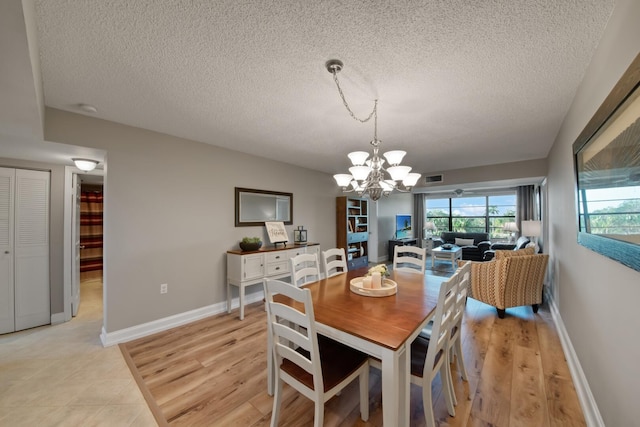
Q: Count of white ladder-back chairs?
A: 6